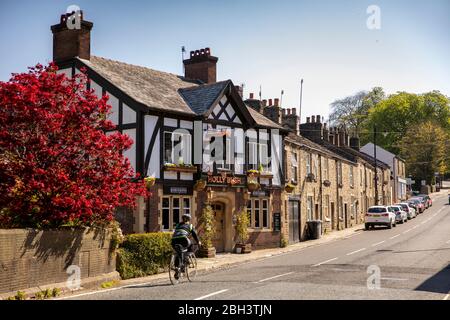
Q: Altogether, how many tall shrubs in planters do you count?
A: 2